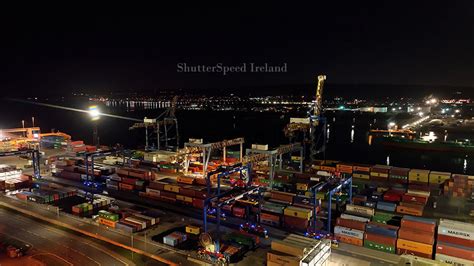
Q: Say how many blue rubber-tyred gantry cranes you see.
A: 5